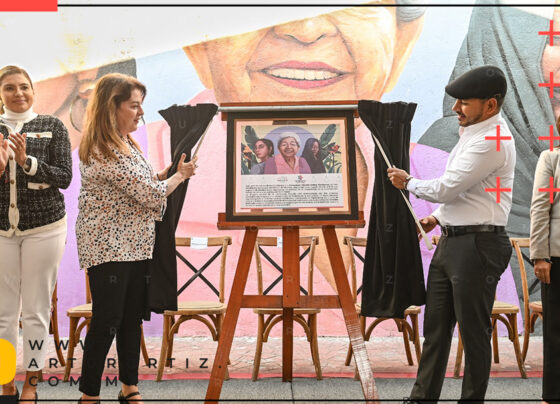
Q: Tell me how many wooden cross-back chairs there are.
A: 7